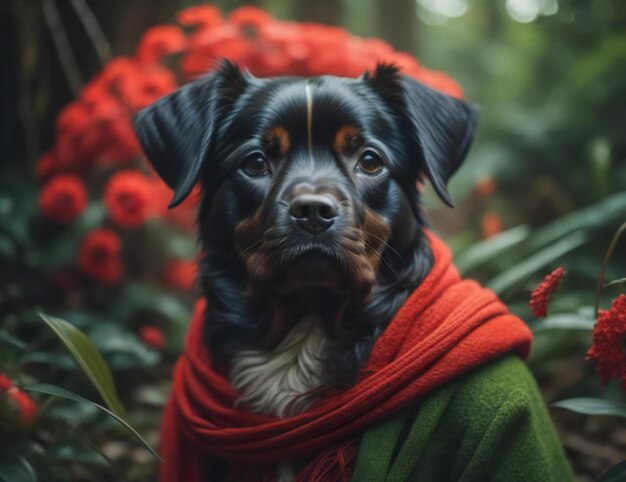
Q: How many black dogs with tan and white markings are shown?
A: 1